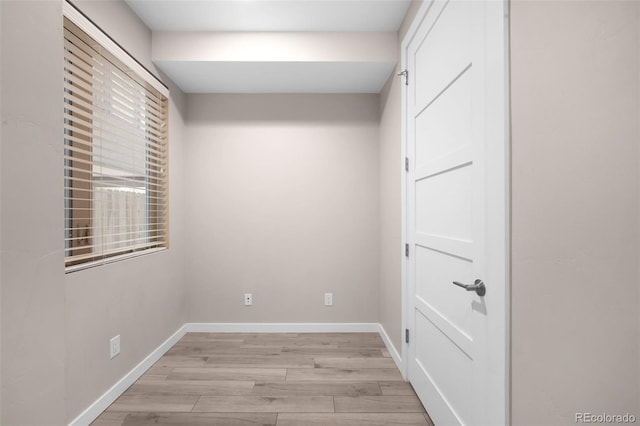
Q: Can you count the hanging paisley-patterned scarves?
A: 0